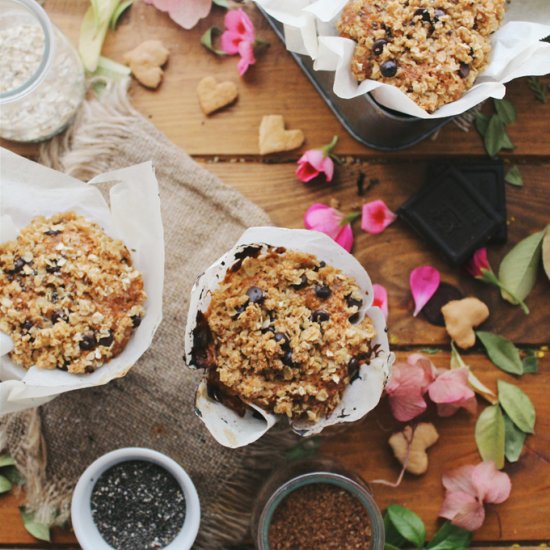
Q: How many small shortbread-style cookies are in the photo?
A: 5